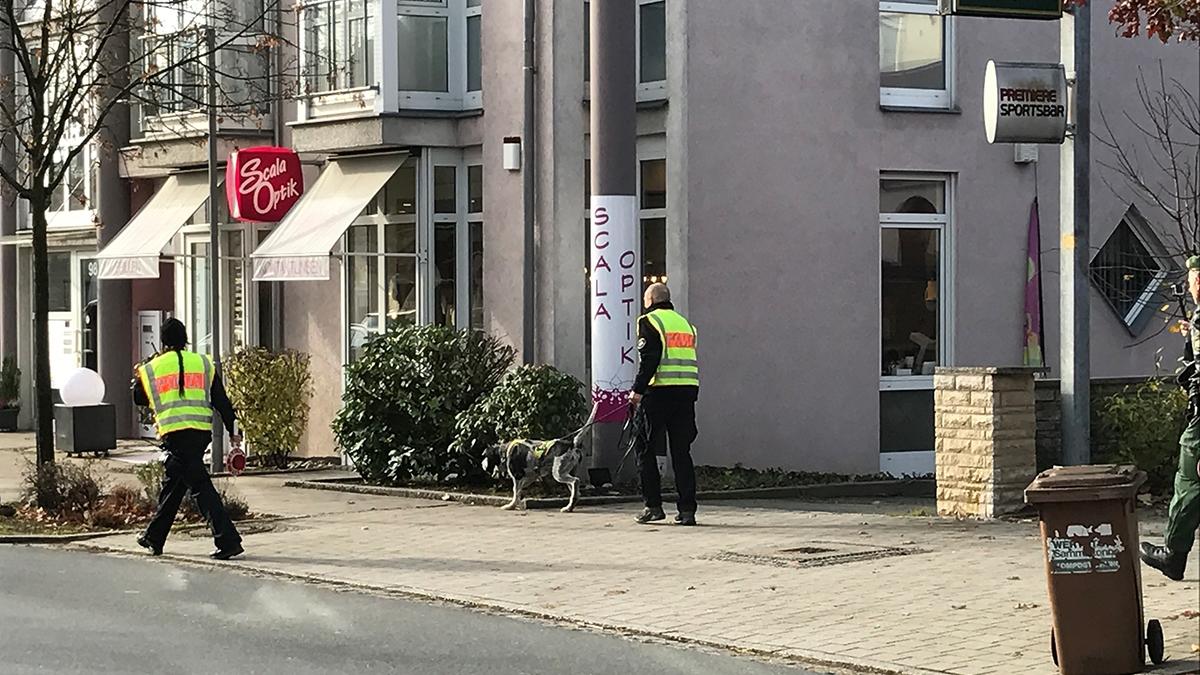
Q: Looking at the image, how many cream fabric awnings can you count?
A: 2